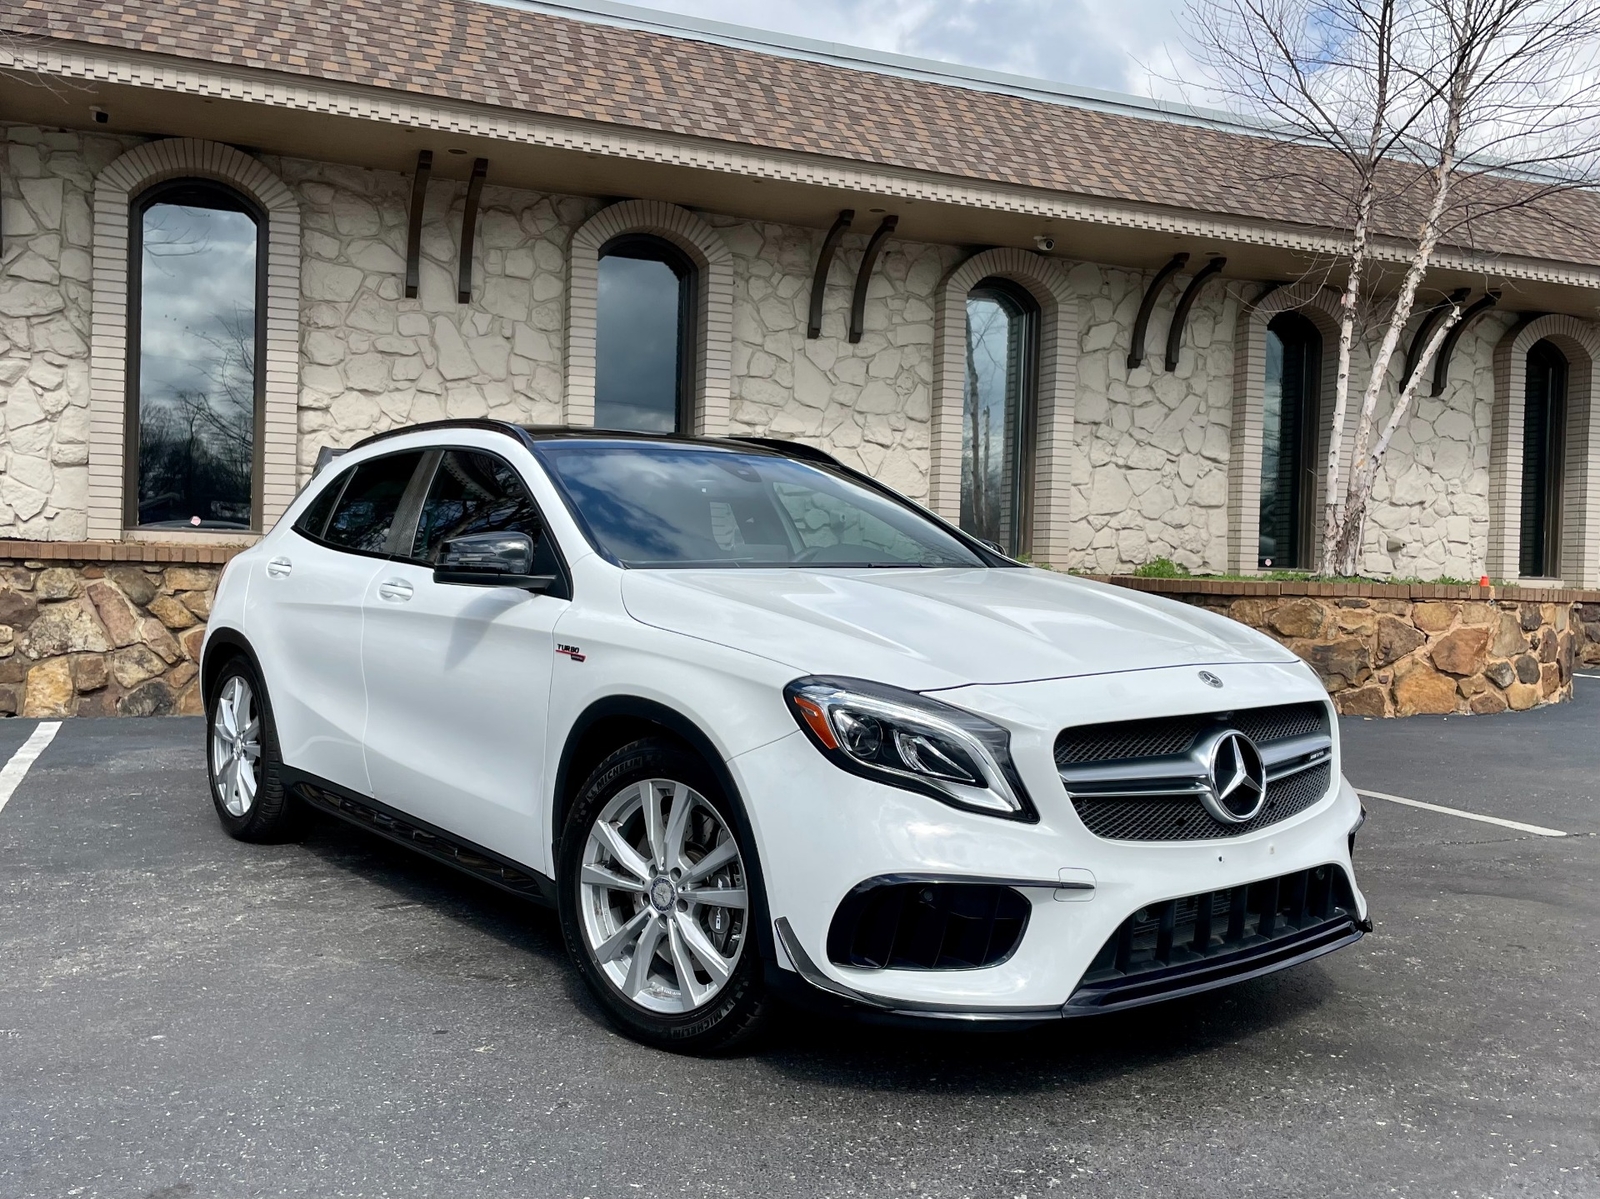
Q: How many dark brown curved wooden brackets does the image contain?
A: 8